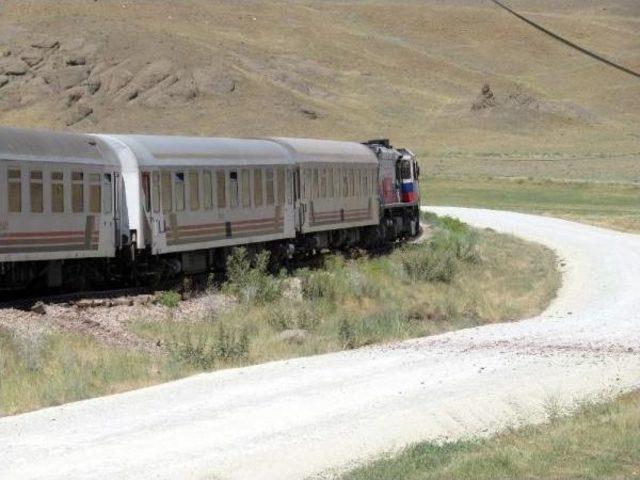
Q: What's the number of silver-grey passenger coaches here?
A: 3